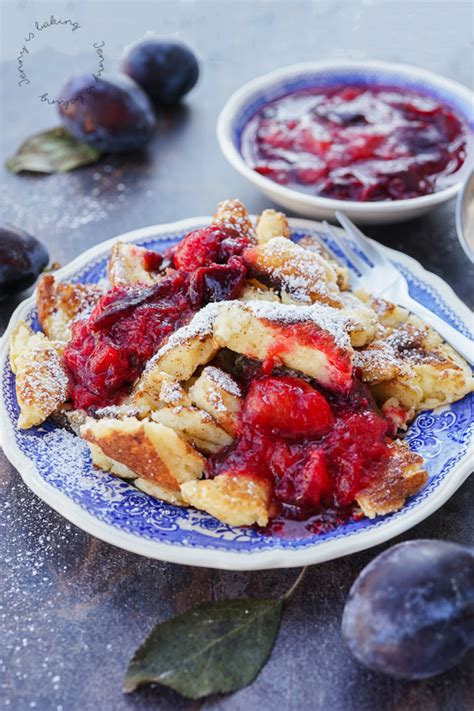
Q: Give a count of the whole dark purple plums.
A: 4